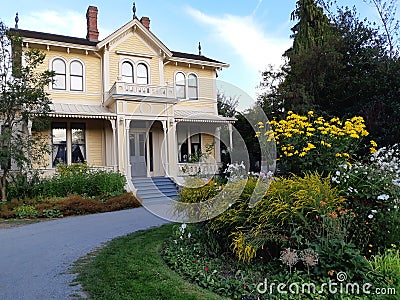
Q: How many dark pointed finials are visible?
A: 3